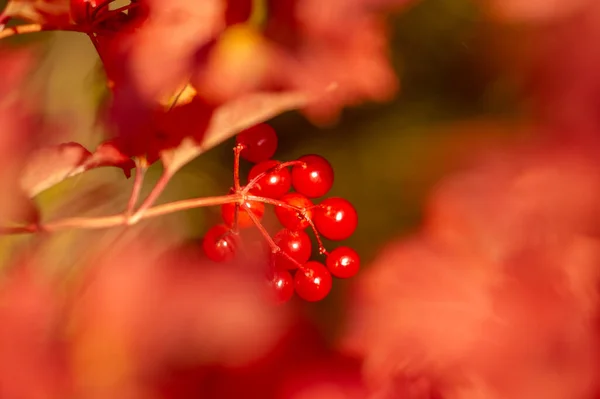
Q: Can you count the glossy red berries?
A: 11